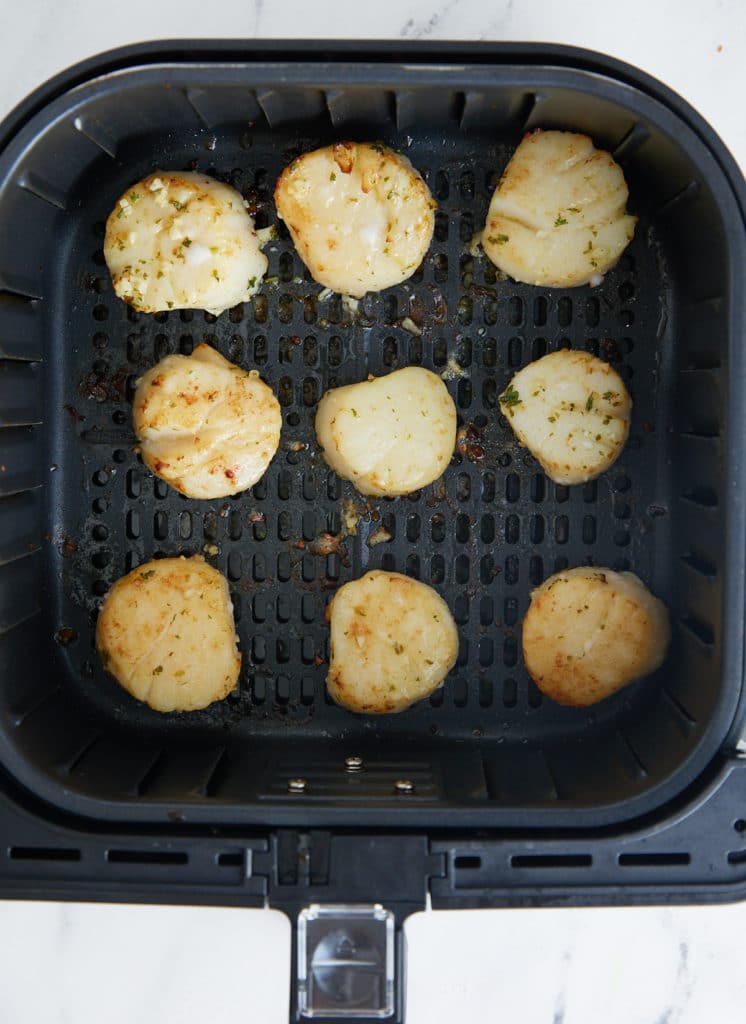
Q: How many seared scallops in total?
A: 9